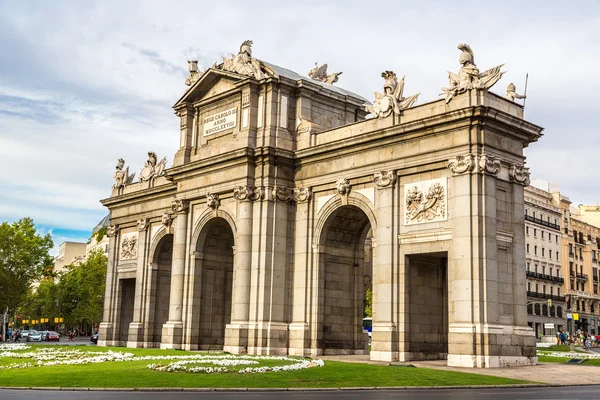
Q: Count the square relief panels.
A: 2